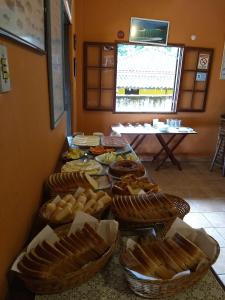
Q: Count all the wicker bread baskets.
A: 4